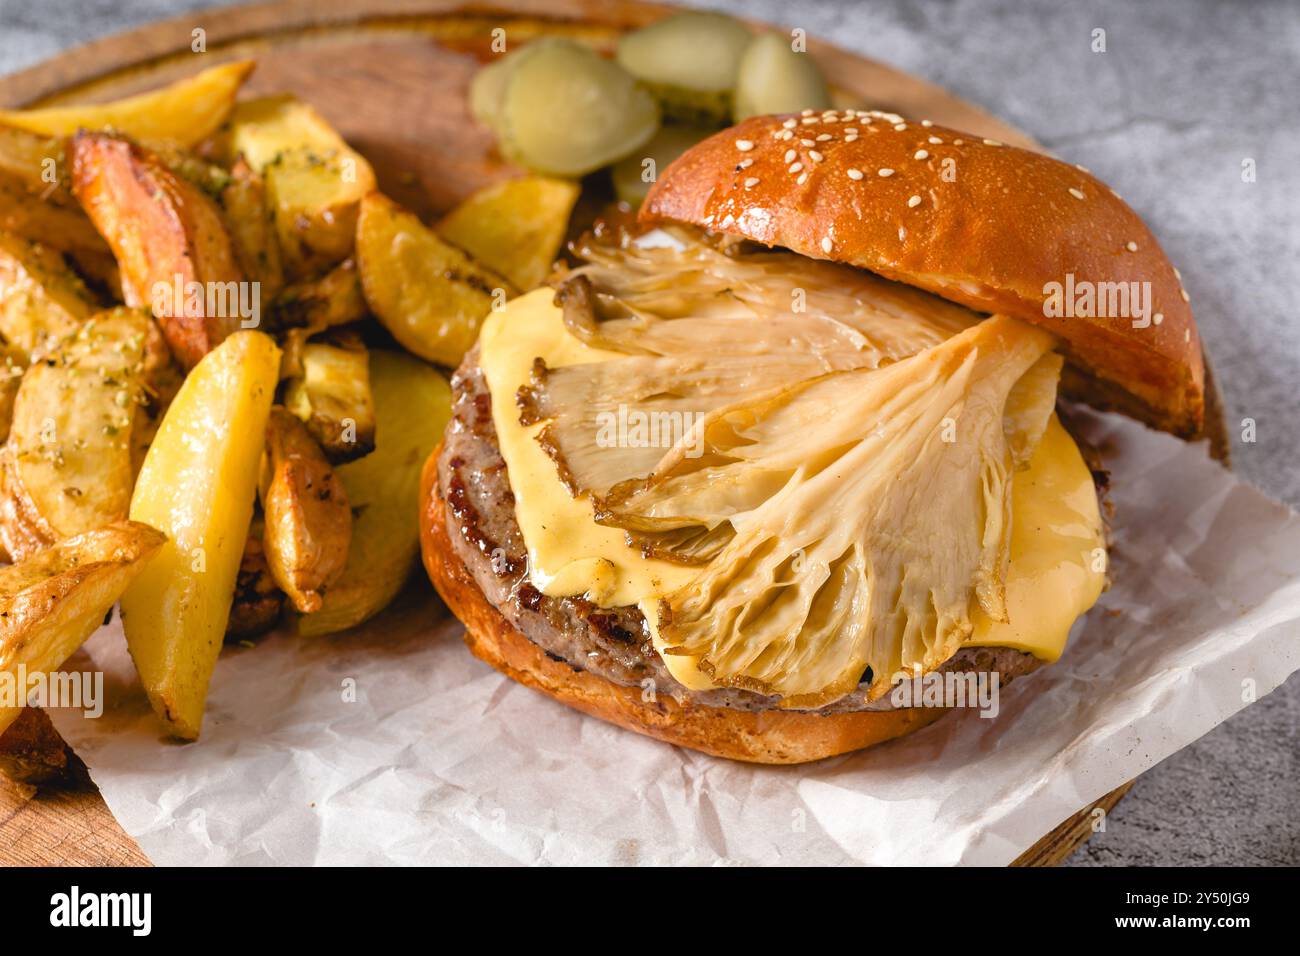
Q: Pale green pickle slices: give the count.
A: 5